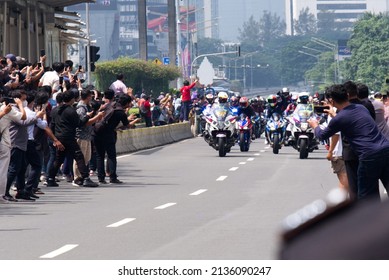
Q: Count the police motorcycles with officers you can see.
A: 2